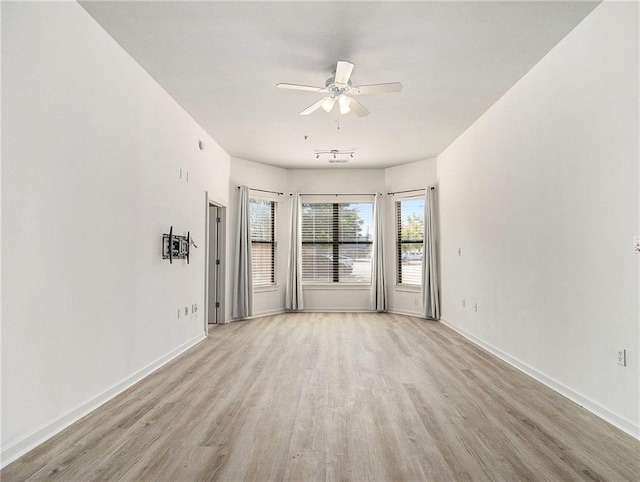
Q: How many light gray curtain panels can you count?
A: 4